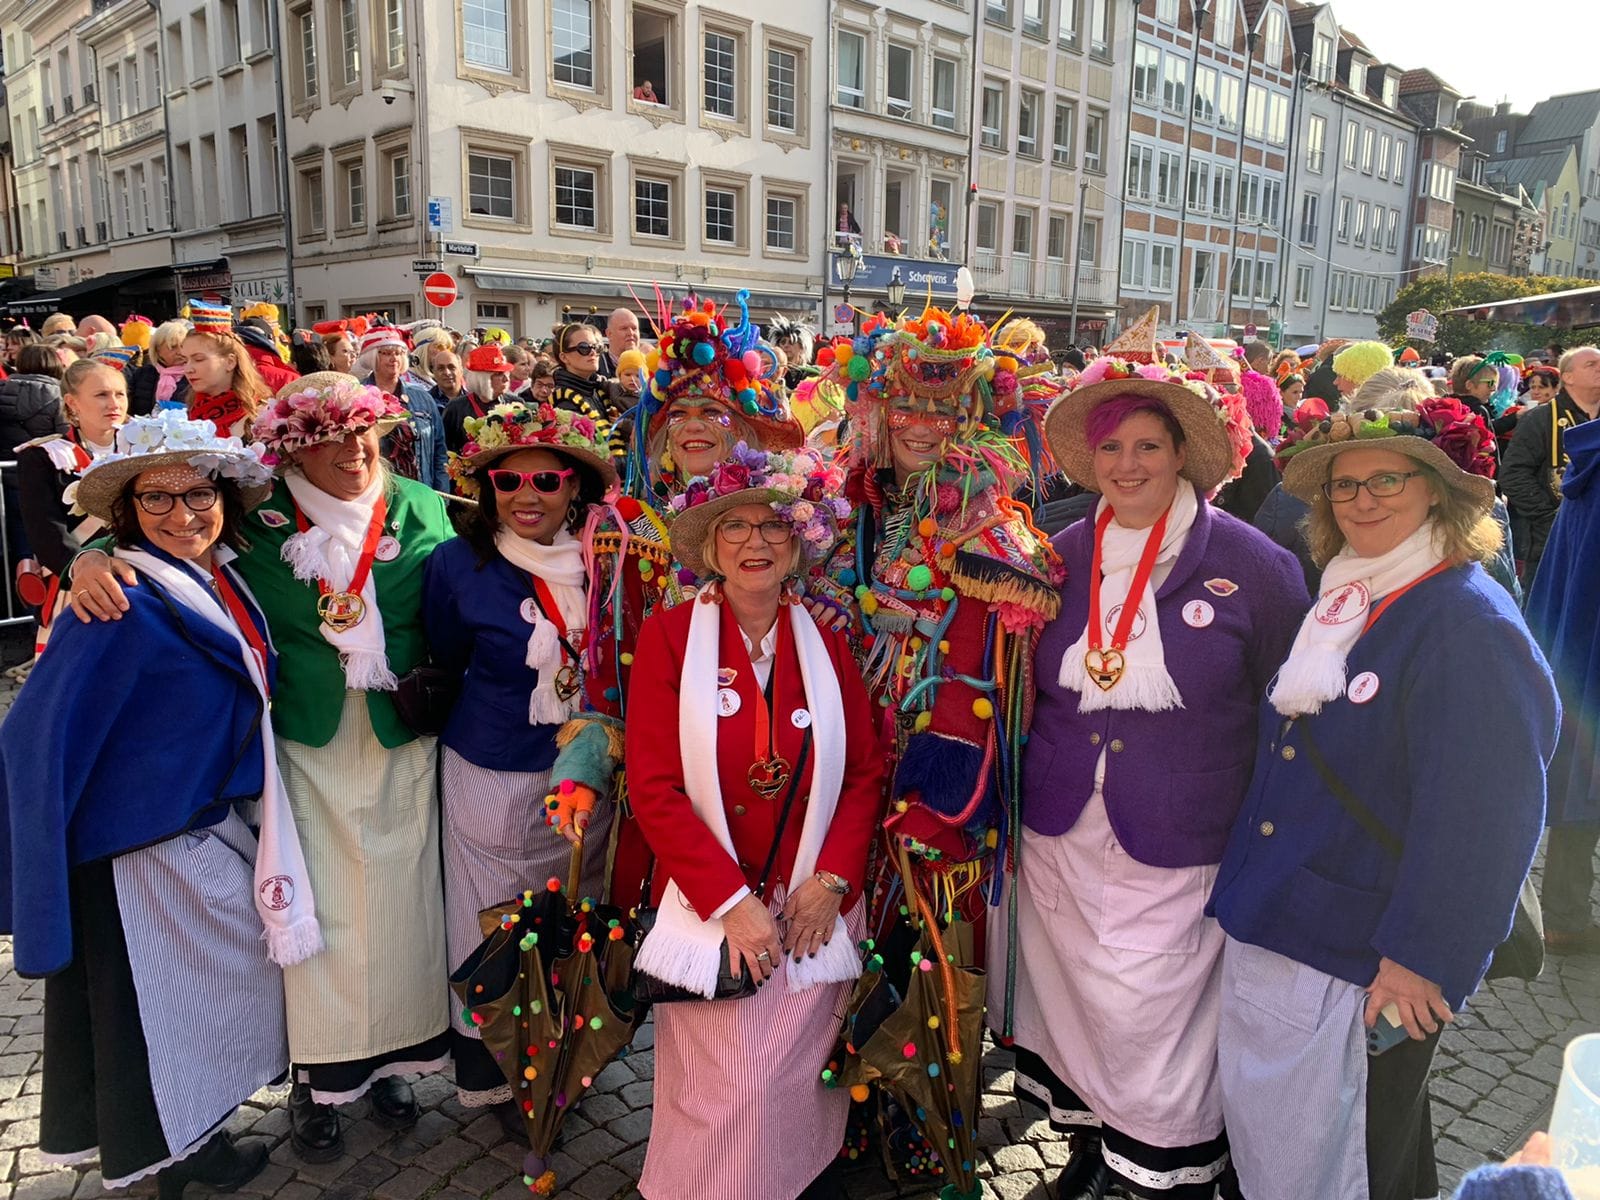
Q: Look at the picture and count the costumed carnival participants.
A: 8